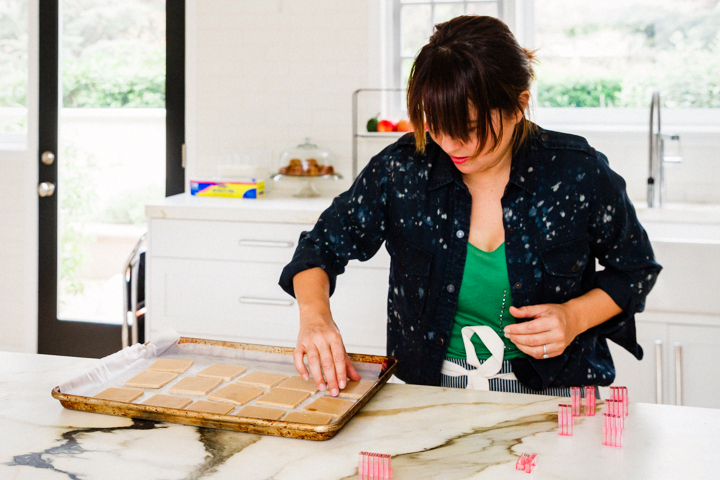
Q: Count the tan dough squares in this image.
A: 15